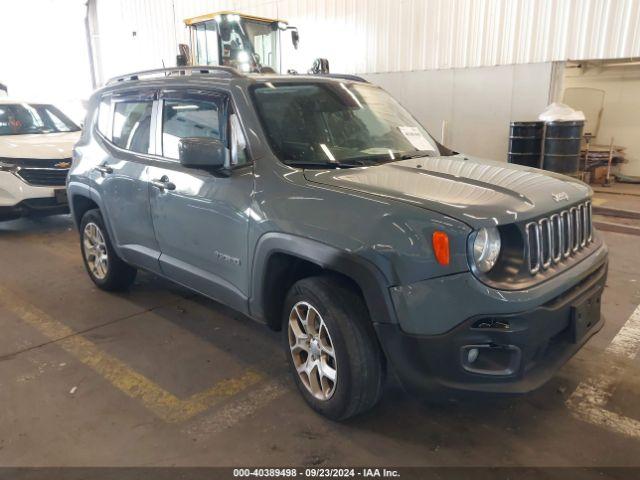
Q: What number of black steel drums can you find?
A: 2